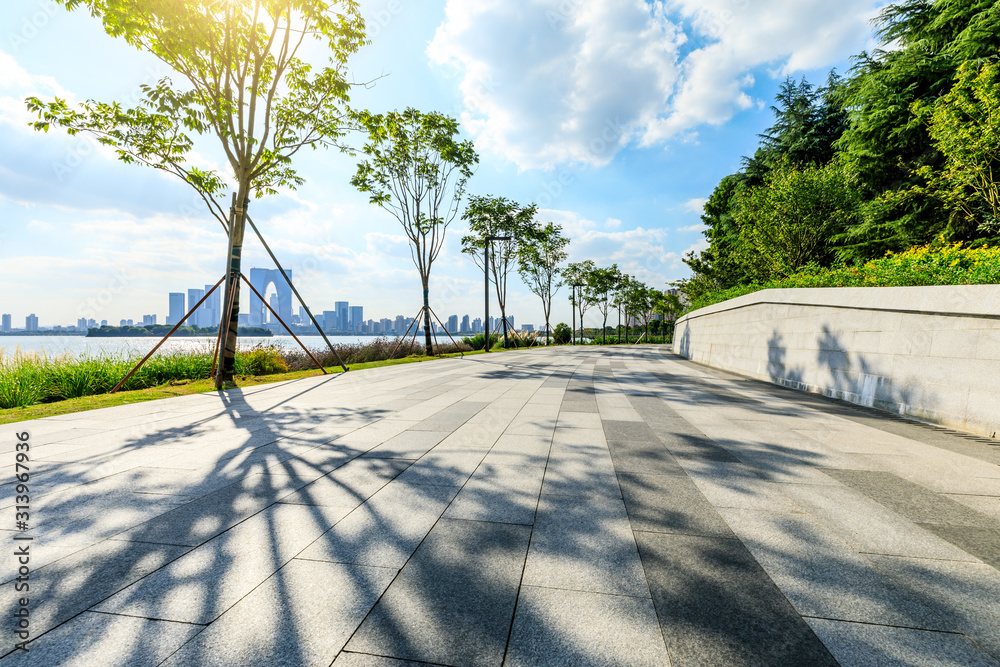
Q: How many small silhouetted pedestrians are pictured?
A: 0